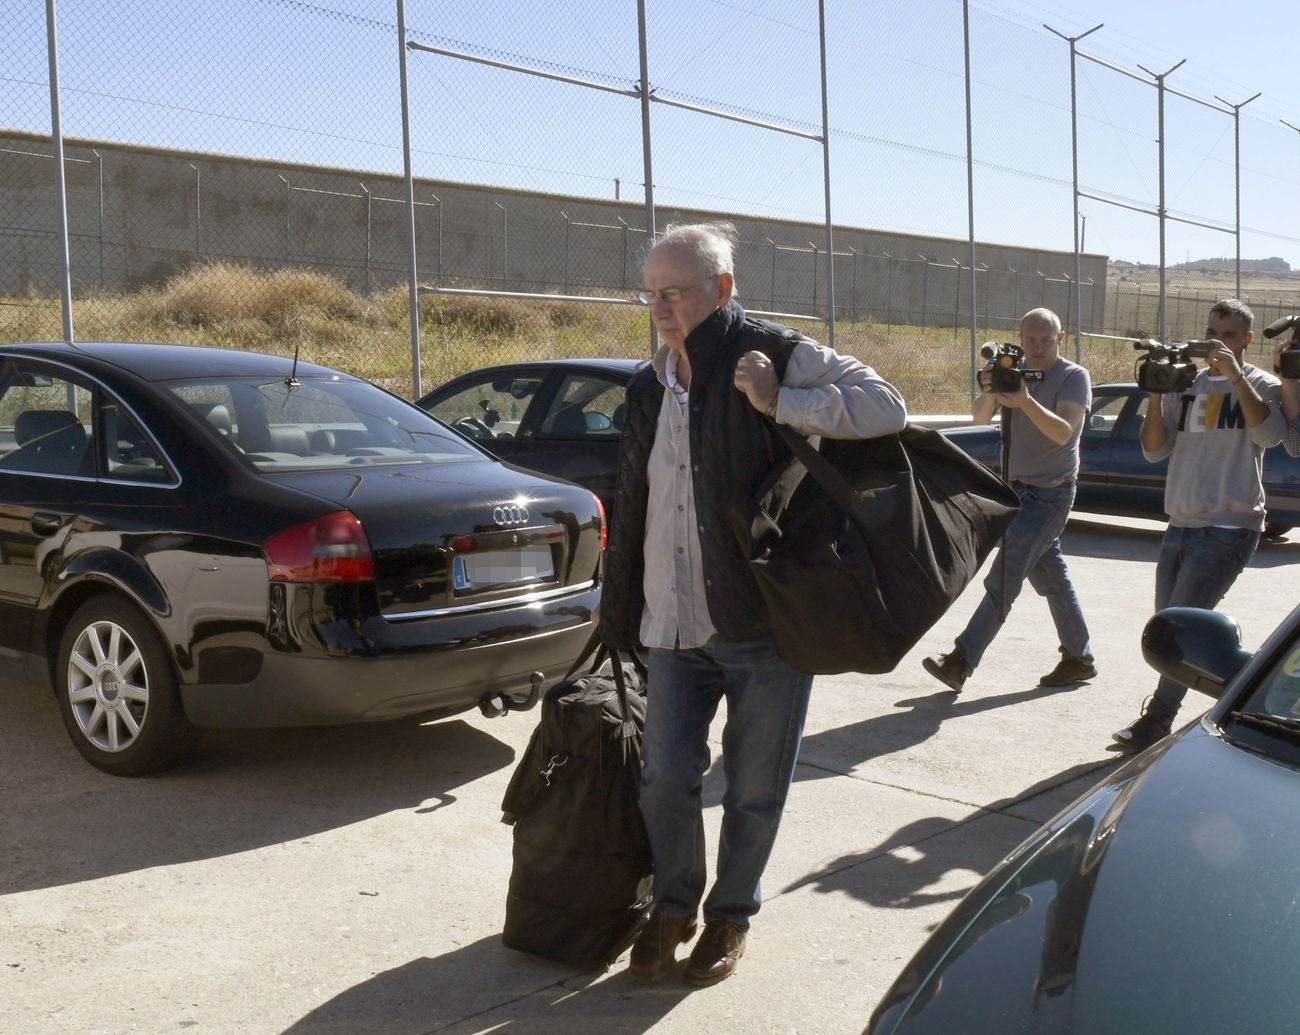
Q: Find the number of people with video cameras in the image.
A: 3